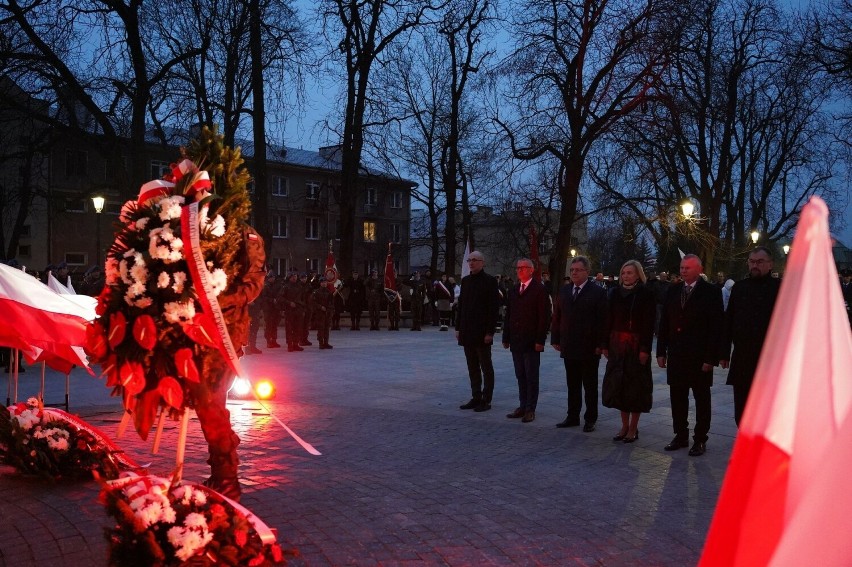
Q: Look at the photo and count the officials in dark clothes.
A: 6